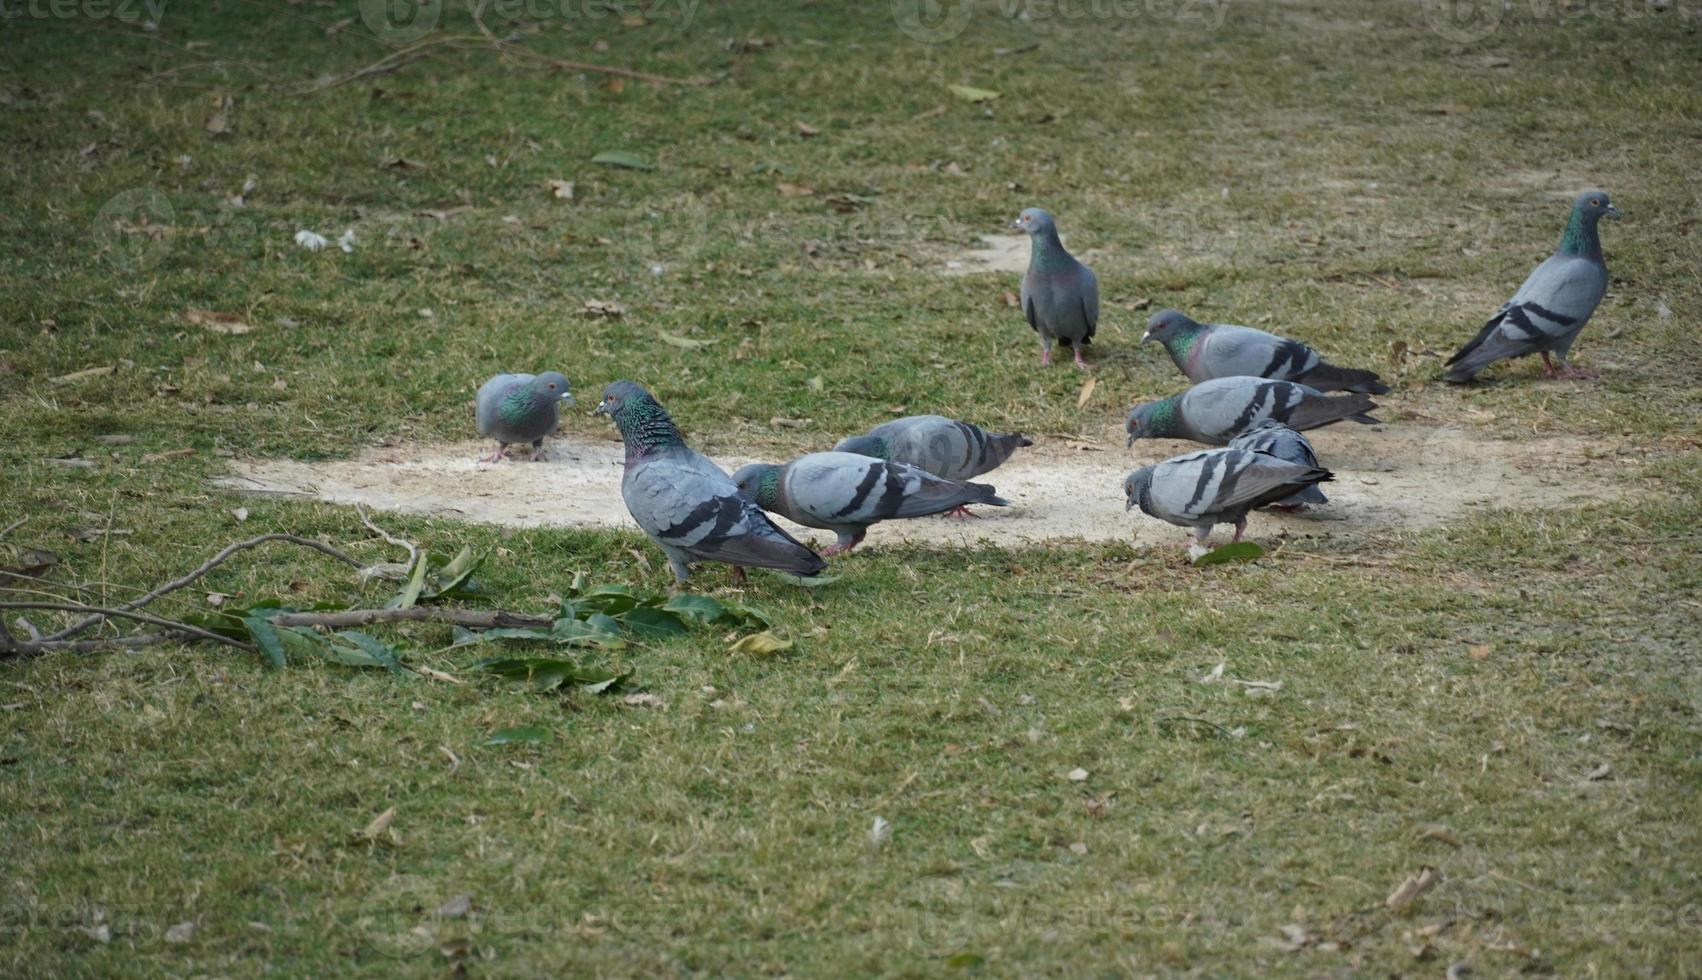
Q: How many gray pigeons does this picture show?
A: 10